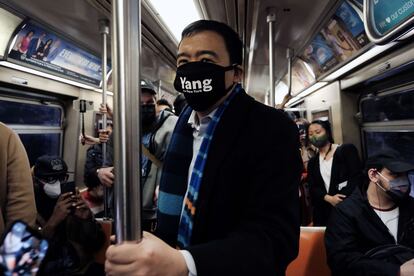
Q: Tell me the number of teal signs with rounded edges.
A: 1